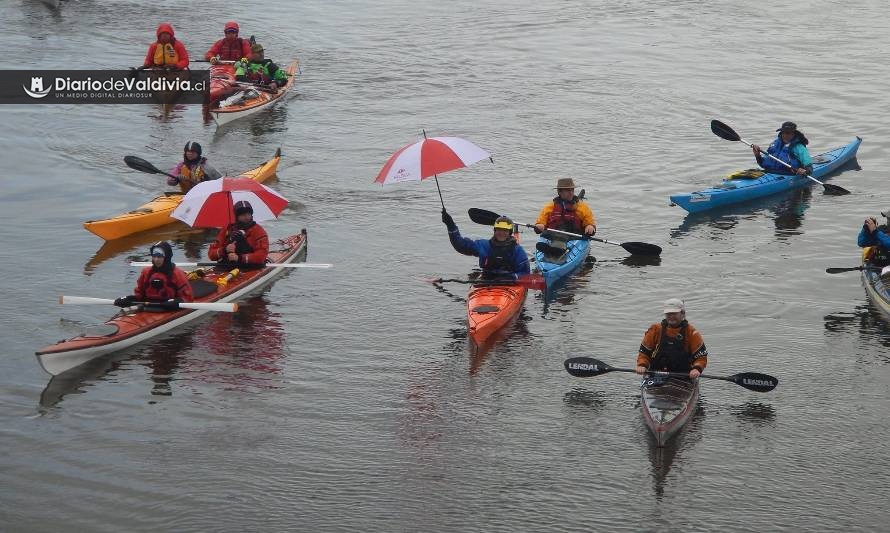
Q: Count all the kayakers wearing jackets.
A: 11